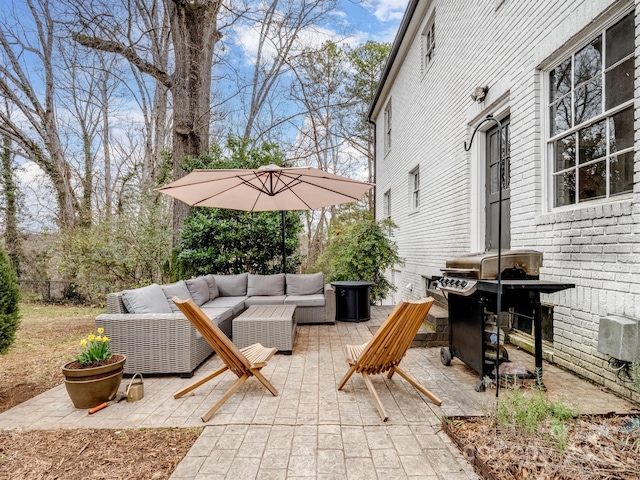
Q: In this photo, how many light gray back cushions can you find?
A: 7